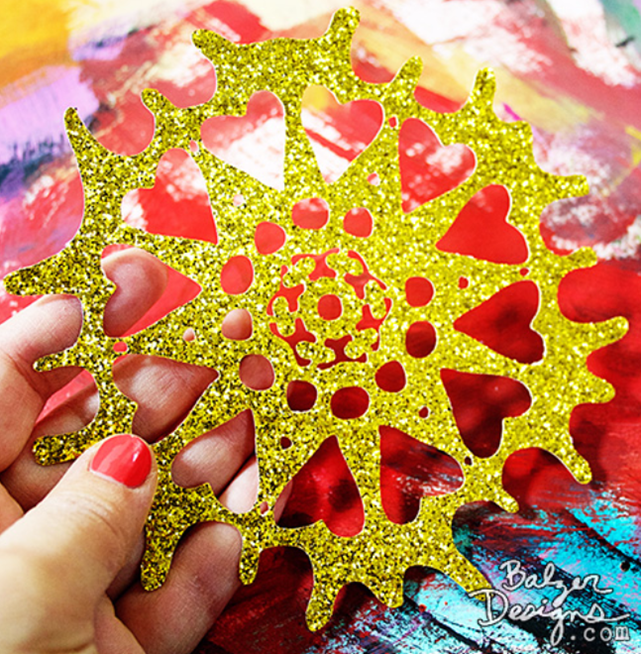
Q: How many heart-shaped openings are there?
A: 12